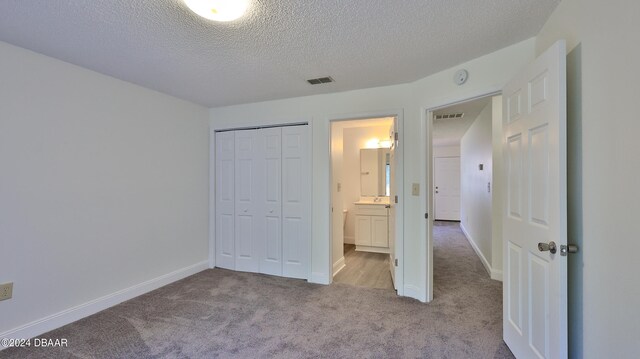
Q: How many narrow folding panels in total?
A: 4